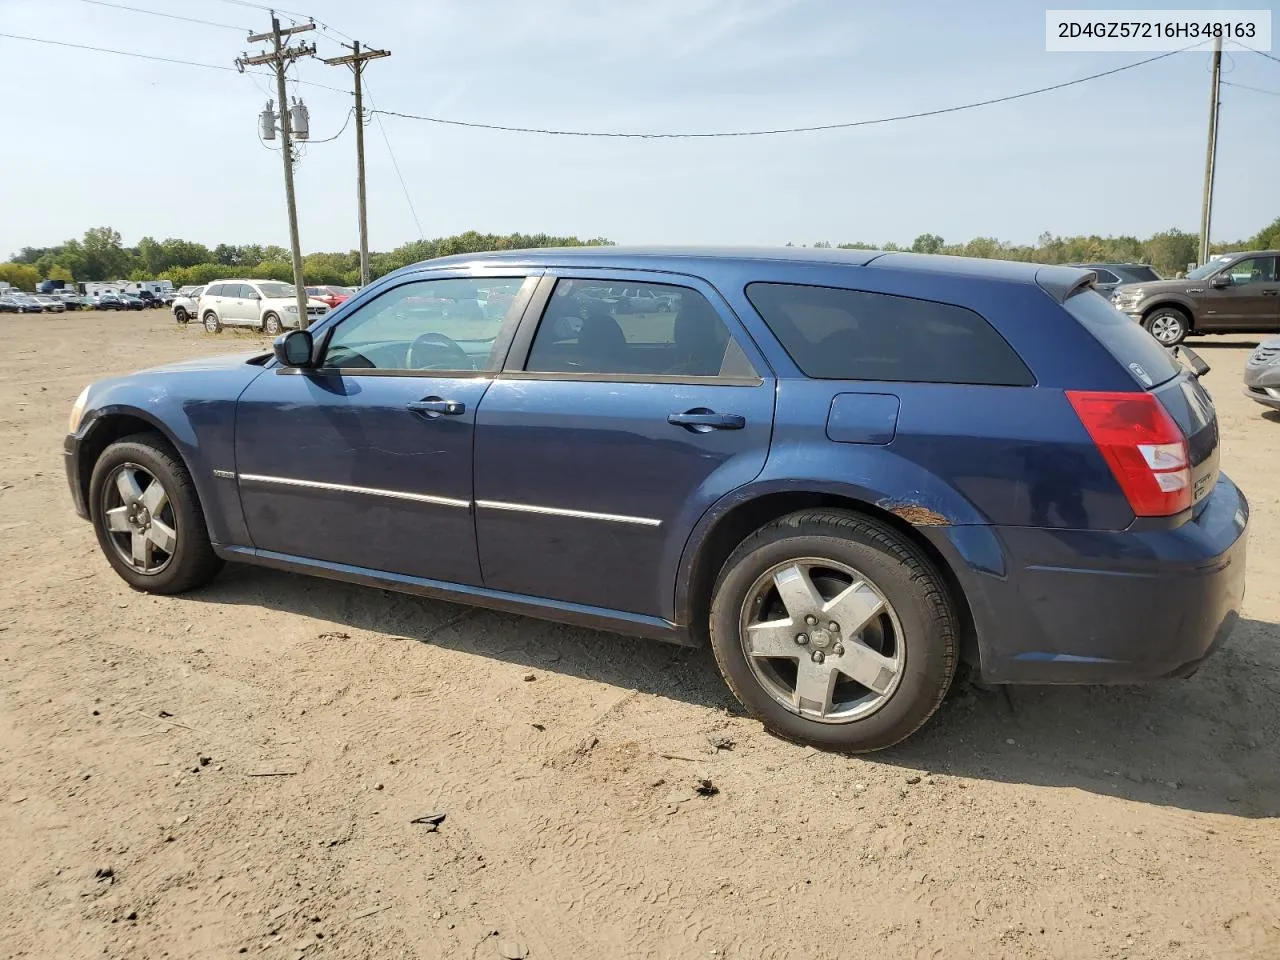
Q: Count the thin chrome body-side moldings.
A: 2